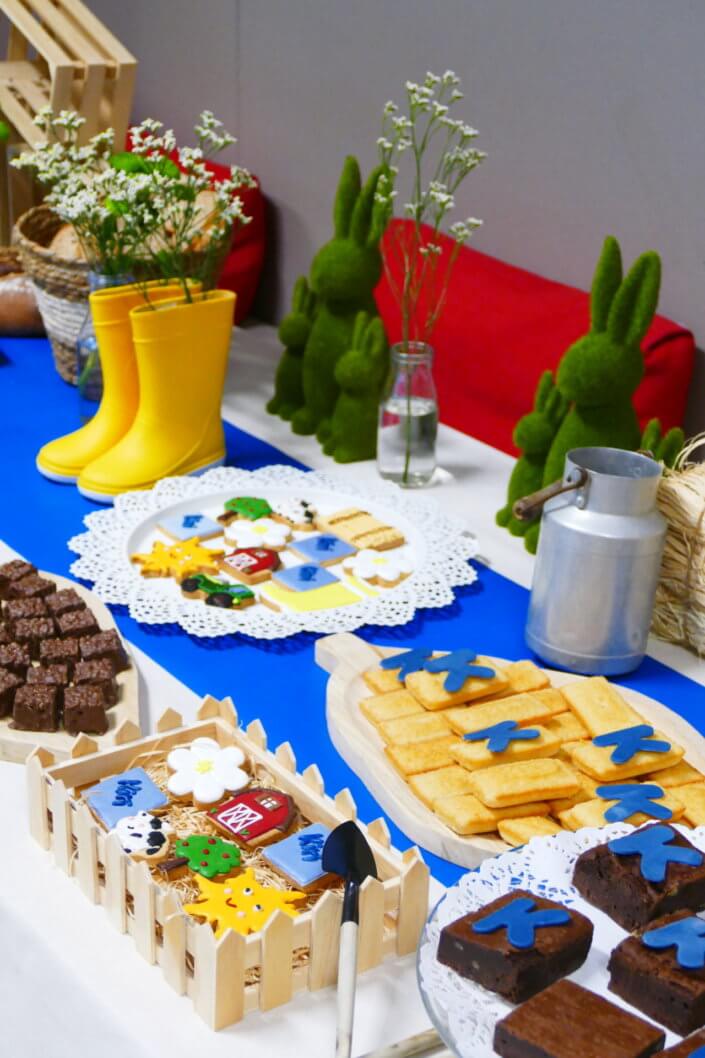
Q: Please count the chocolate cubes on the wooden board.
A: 15